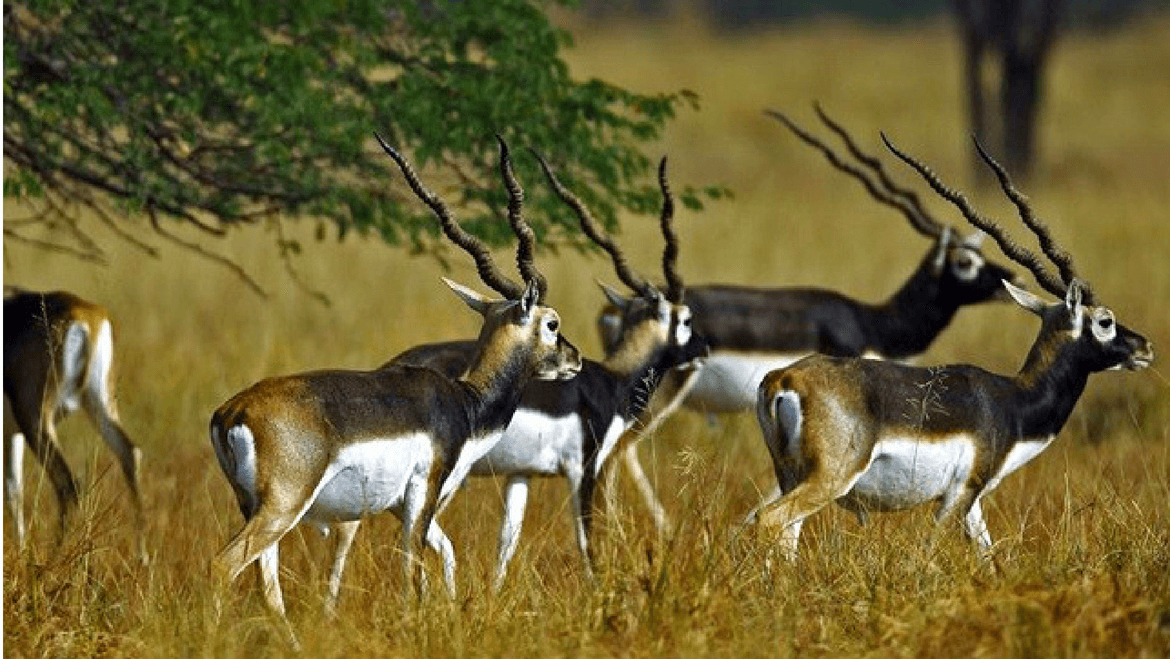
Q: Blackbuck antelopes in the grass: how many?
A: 5